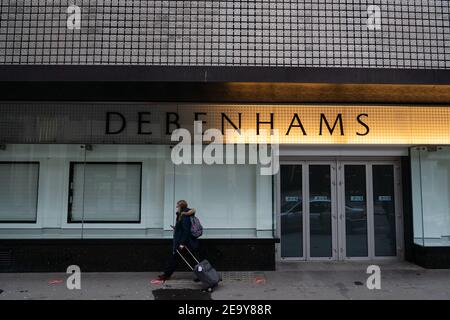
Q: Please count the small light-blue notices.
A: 4